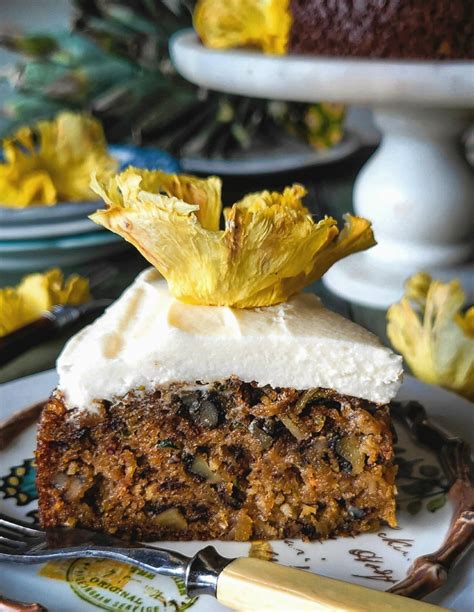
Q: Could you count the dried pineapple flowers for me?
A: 5